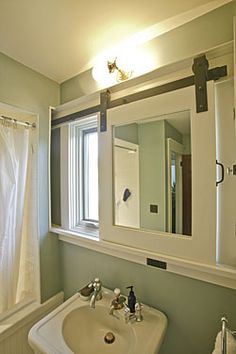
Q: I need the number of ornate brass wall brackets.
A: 1